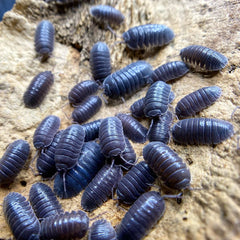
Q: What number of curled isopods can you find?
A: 0